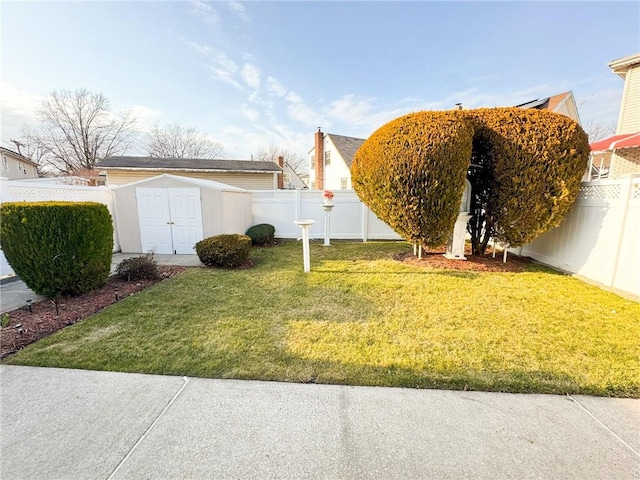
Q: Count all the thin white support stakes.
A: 4